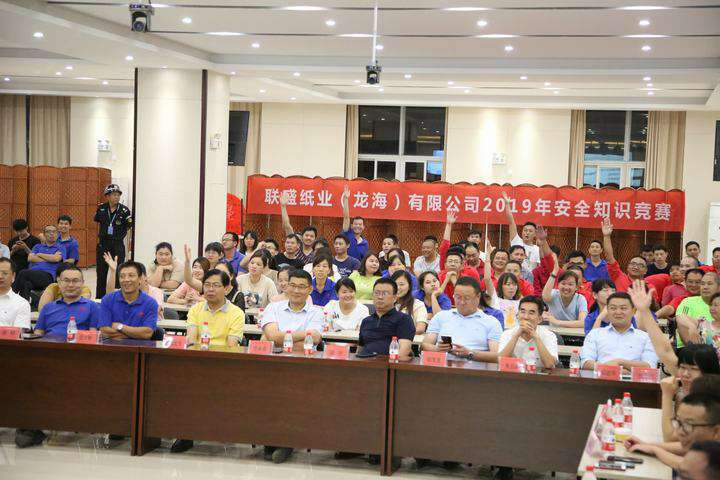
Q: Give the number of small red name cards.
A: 9